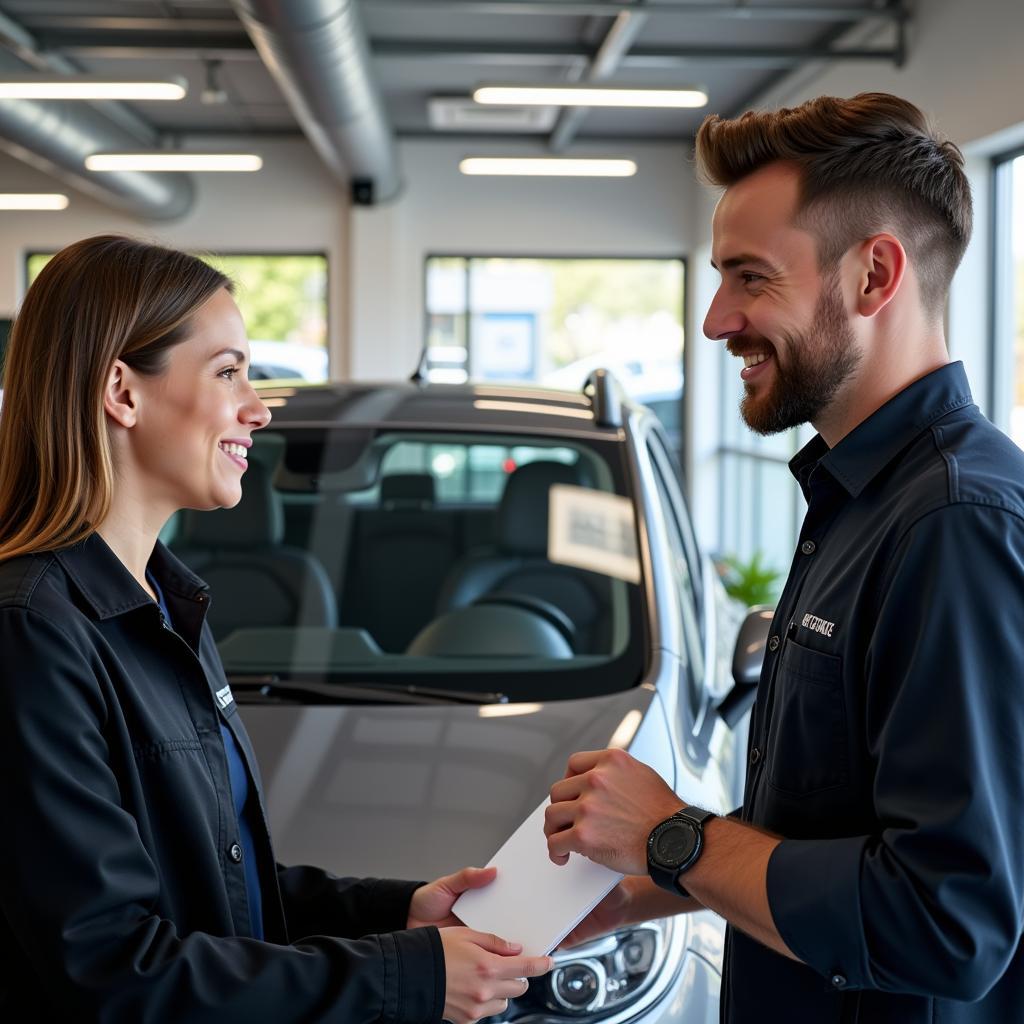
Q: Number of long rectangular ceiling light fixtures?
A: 5